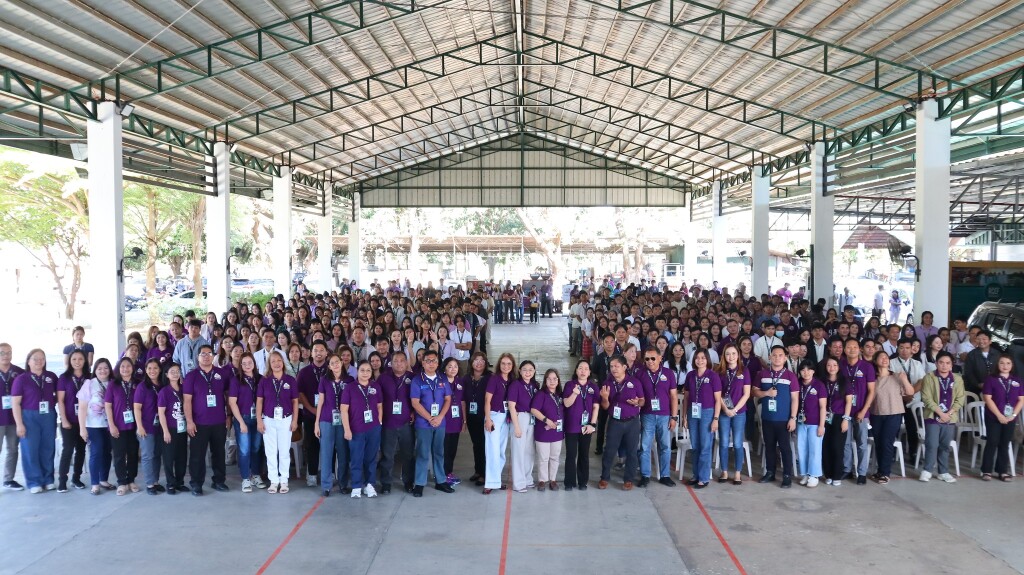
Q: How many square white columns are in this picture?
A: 10